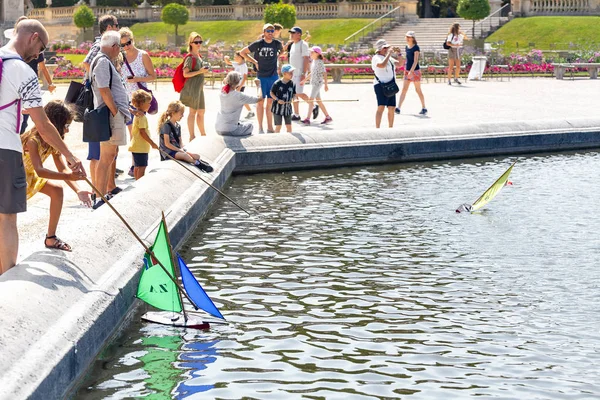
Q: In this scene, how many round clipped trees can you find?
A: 4